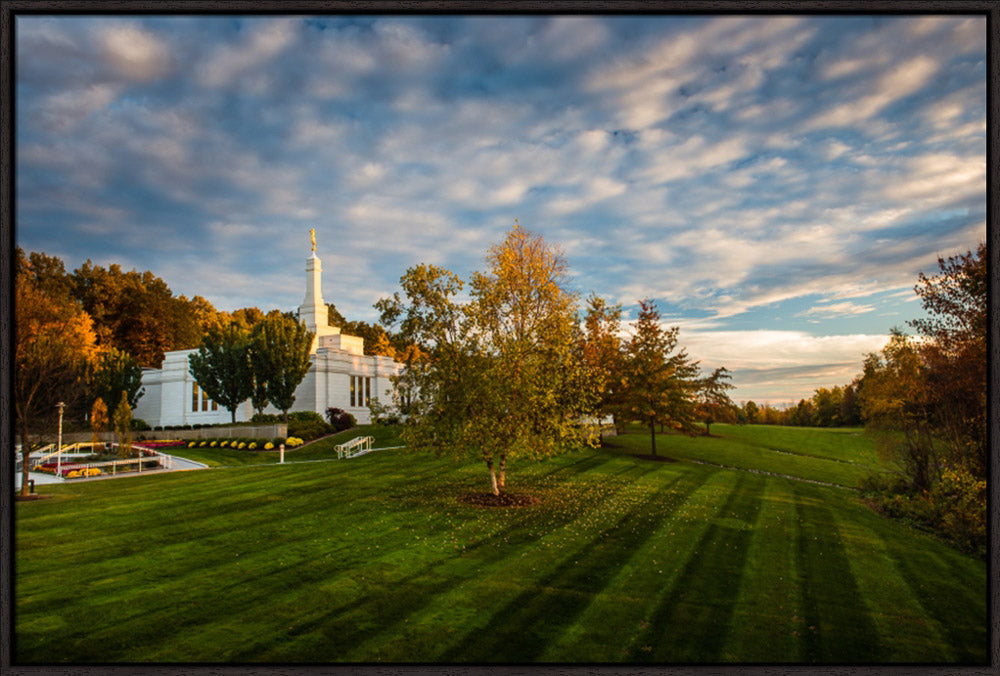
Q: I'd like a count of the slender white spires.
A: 1